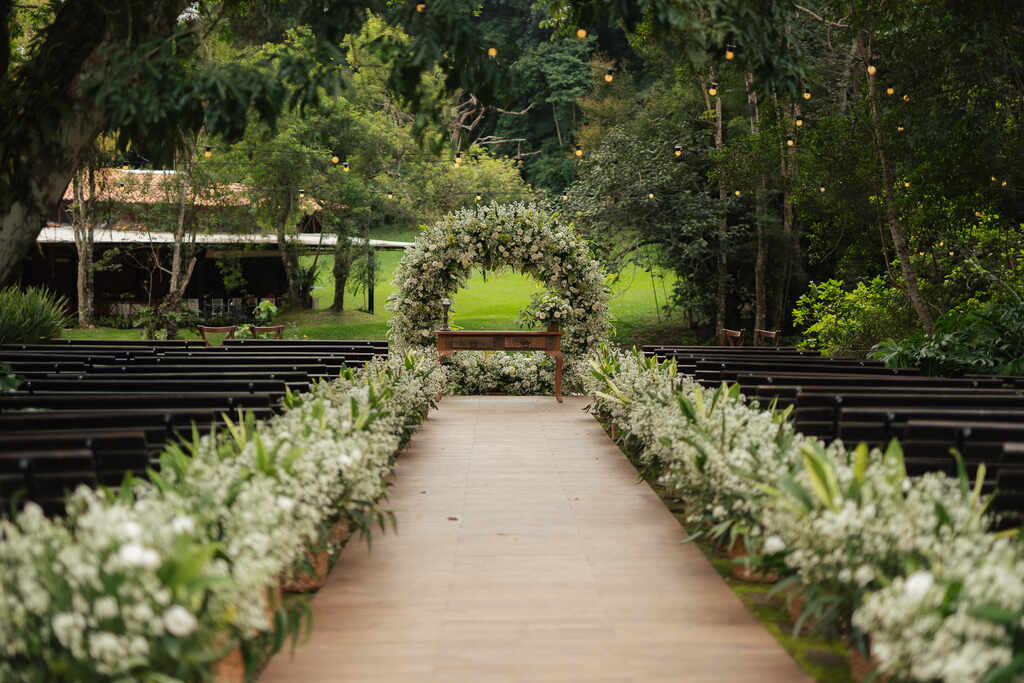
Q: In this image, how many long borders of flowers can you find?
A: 2